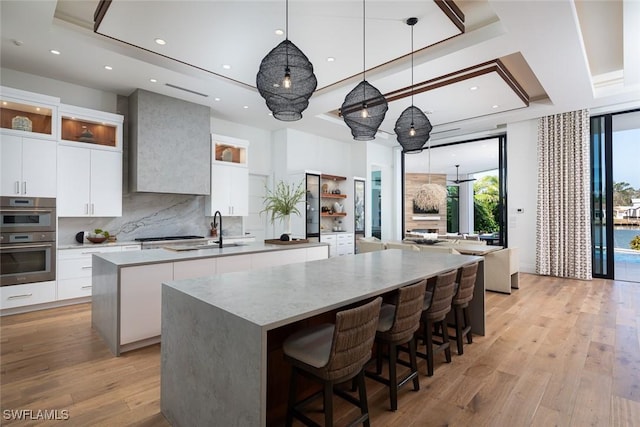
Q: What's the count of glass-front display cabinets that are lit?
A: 3